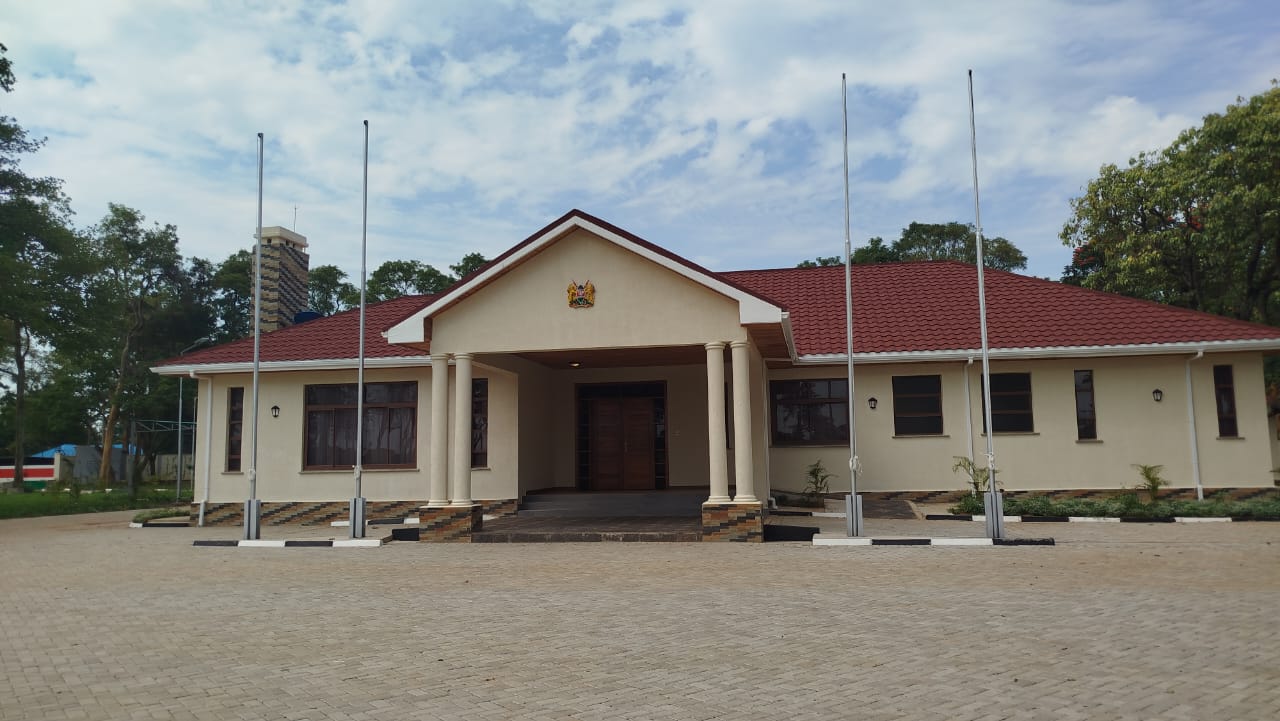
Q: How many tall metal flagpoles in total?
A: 4